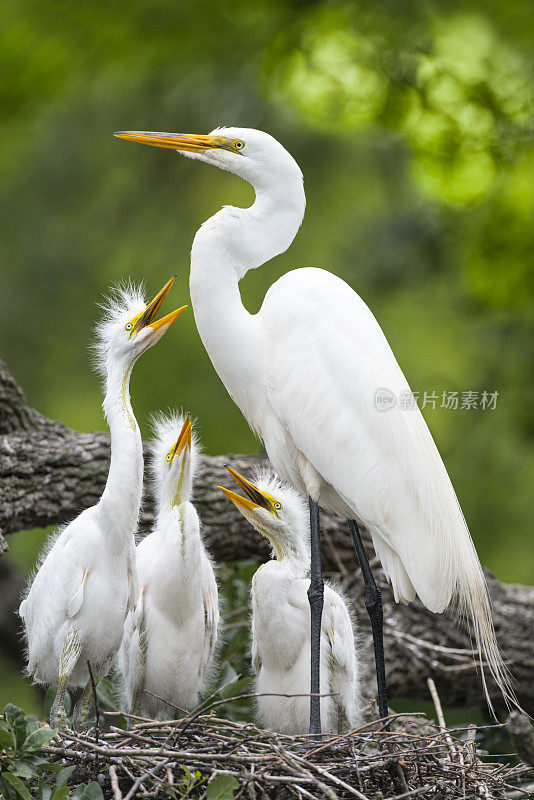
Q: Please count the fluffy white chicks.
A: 3